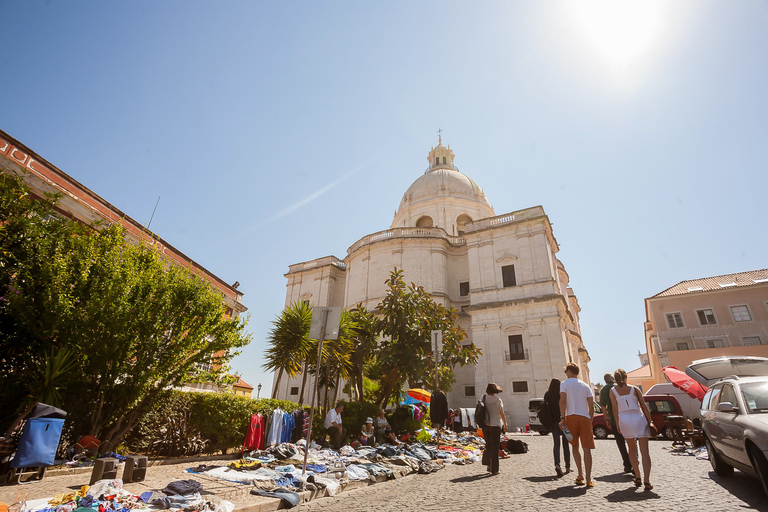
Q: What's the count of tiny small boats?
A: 0